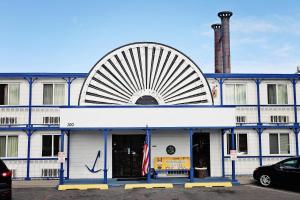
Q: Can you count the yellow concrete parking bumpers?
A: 3